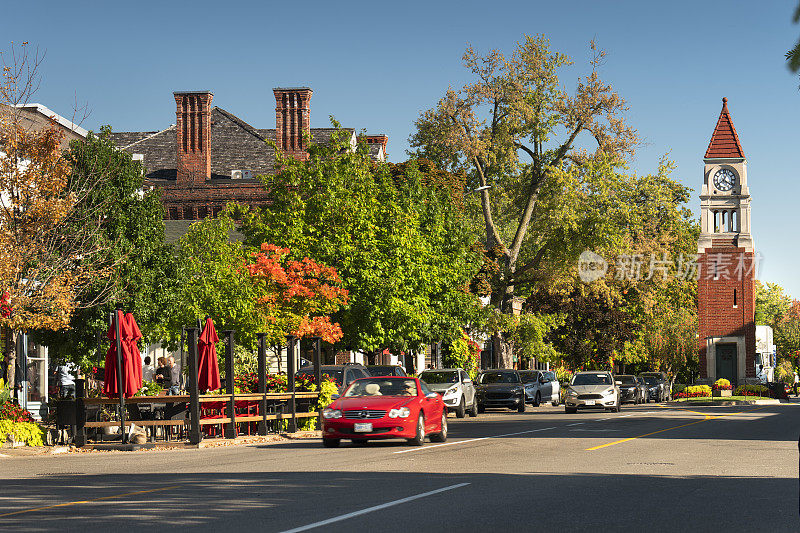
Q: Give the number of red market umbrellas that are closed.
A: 3